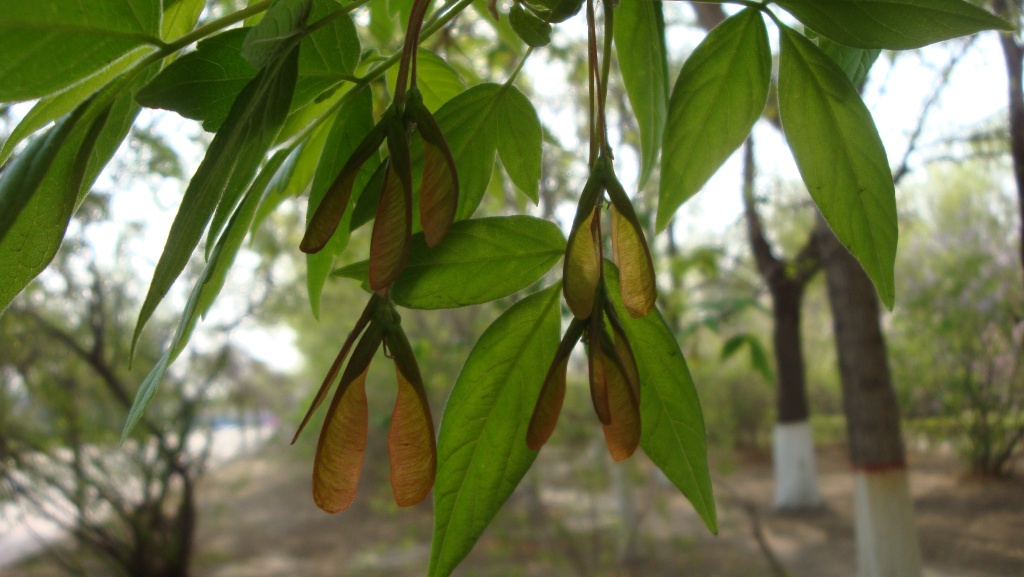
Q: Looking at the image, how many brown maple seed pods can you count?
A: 12